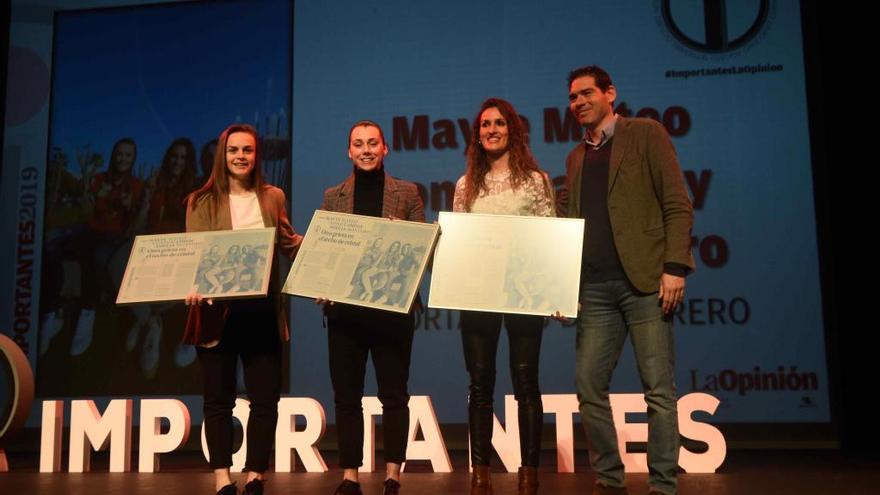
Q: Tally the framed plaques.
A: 3